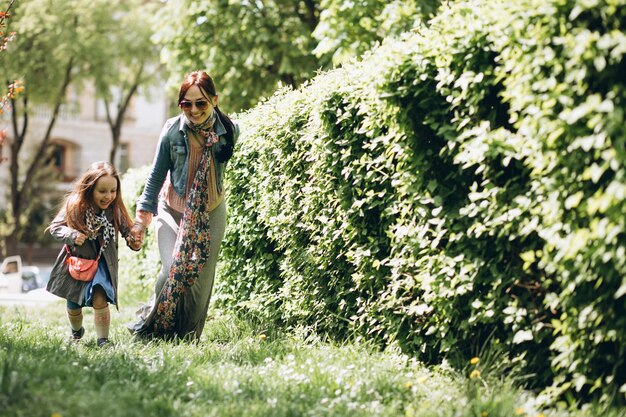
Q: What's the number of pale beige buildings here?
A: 1